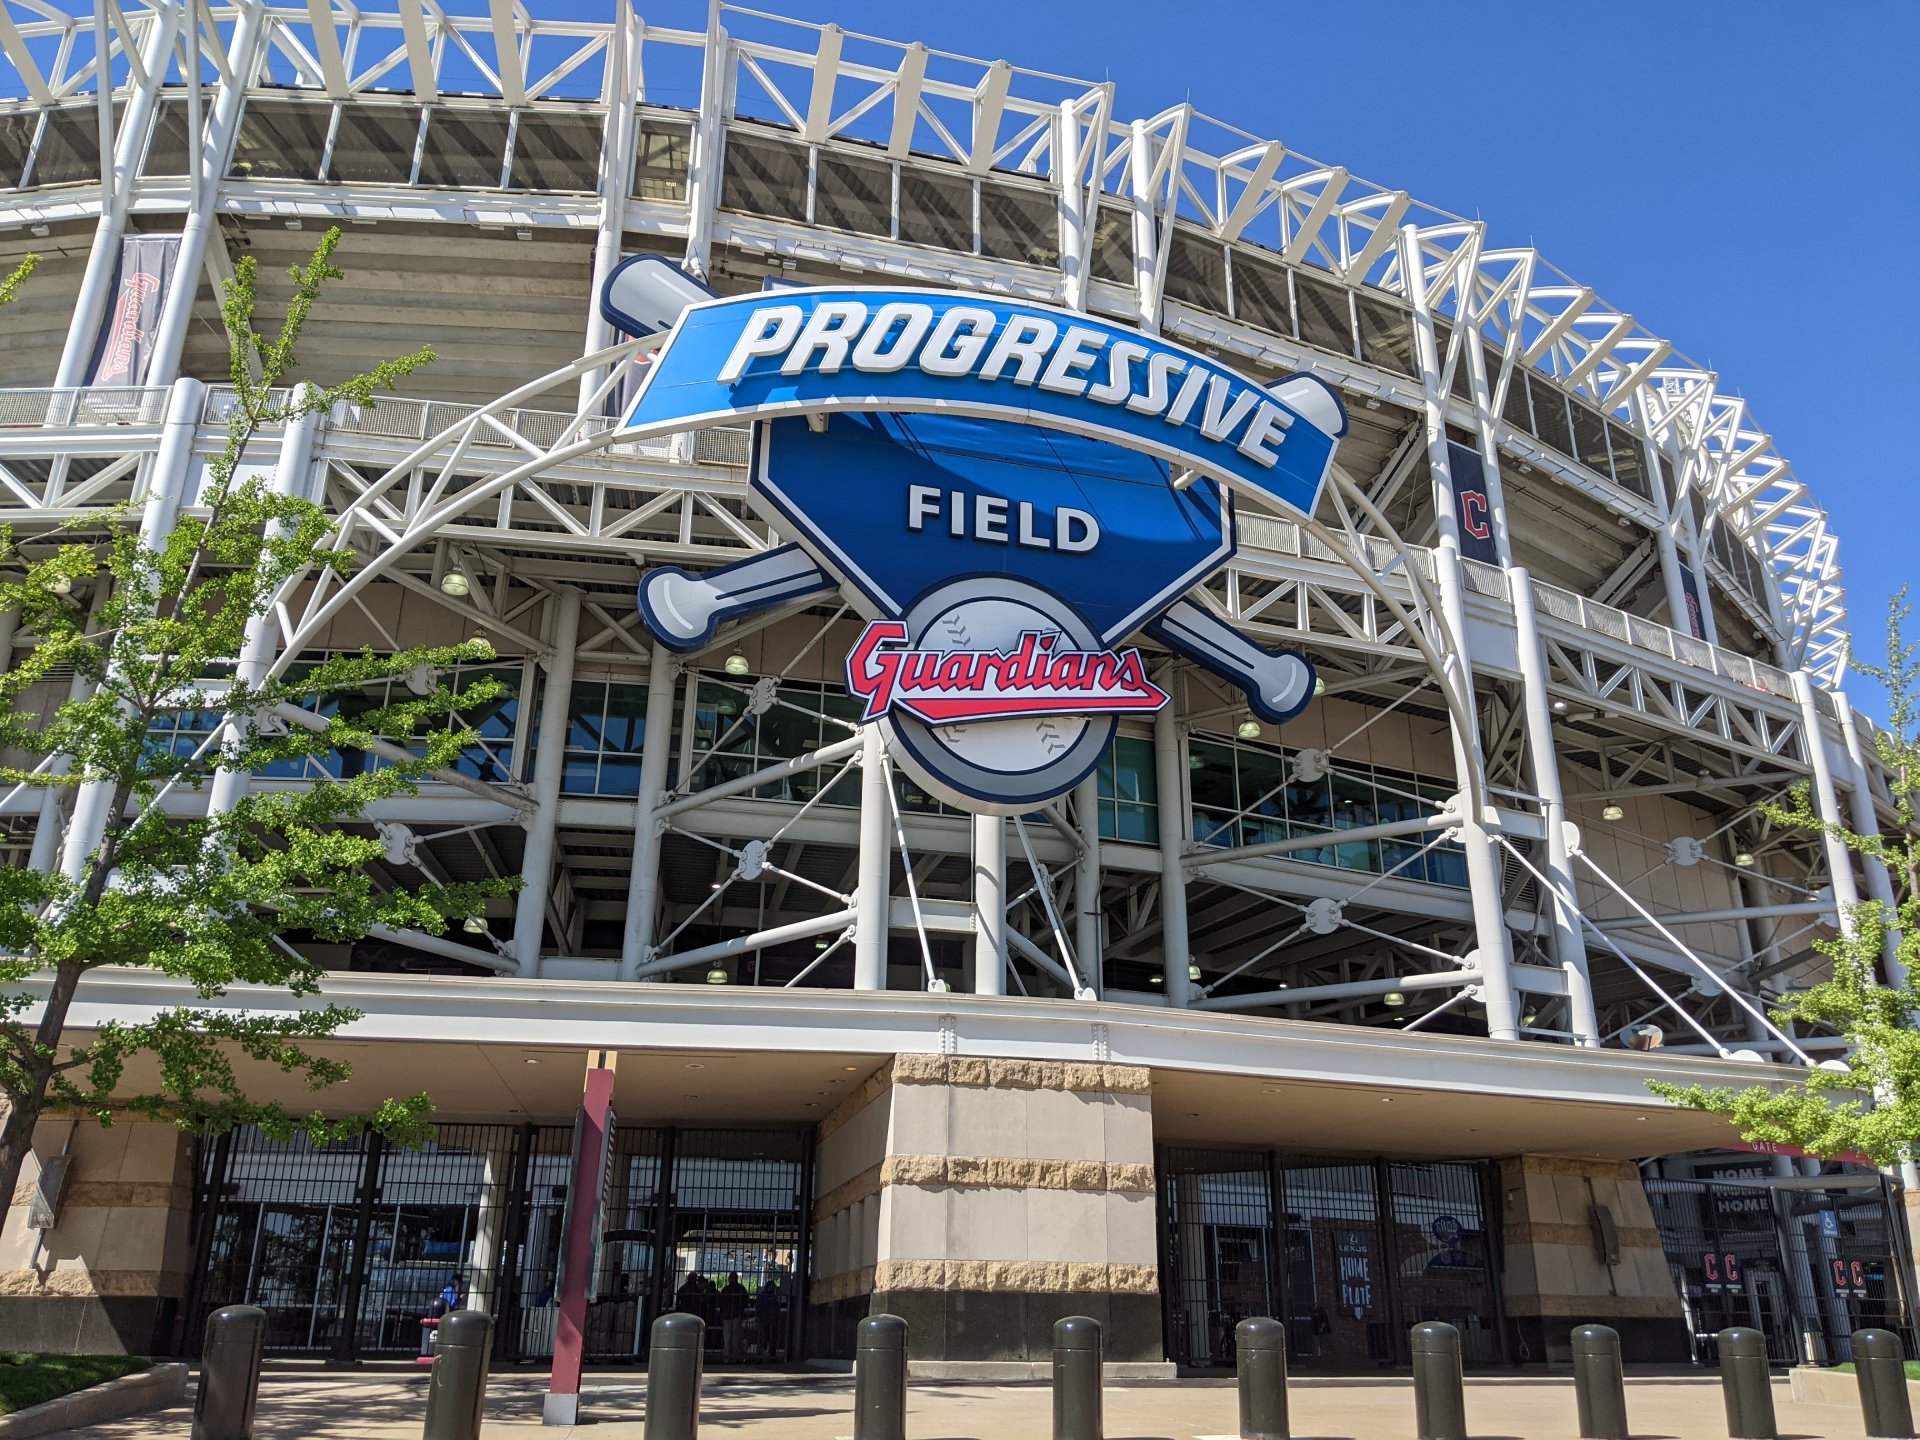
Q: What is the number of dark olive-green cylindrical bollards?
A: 10